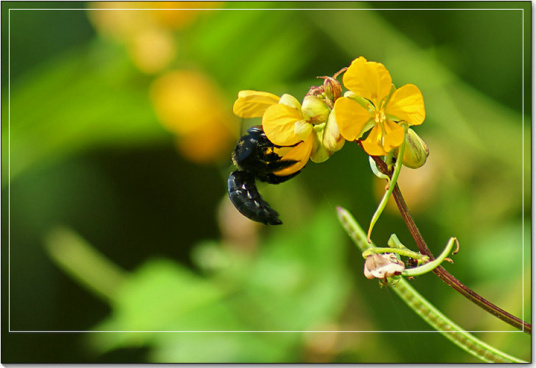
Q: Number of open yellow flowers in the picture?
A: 2